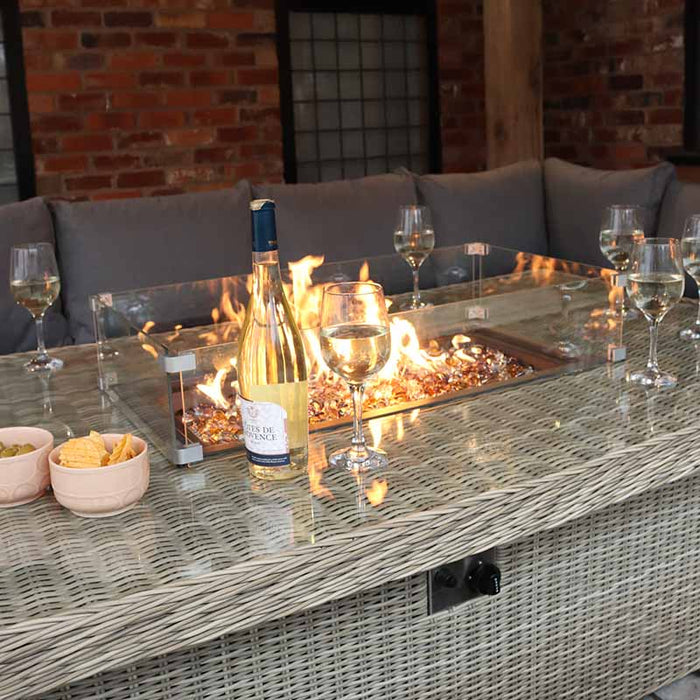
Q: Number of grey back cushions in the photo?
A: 6